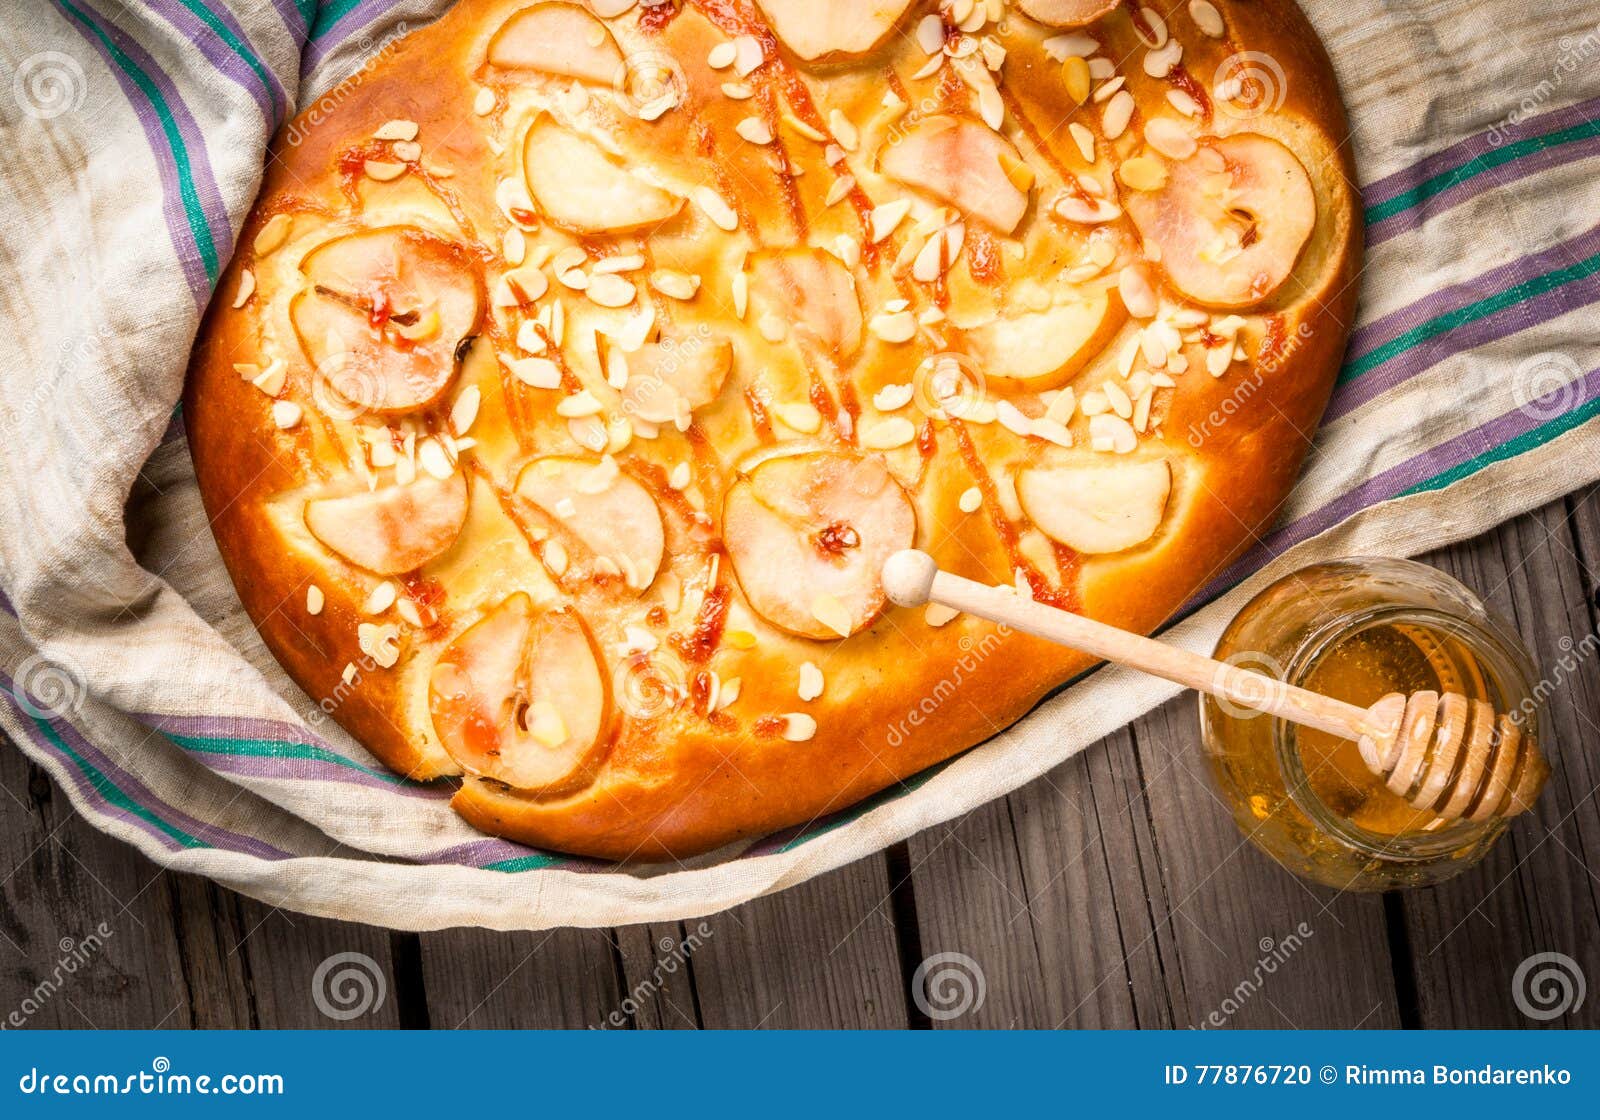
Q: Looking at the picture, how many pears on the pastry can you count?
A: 15